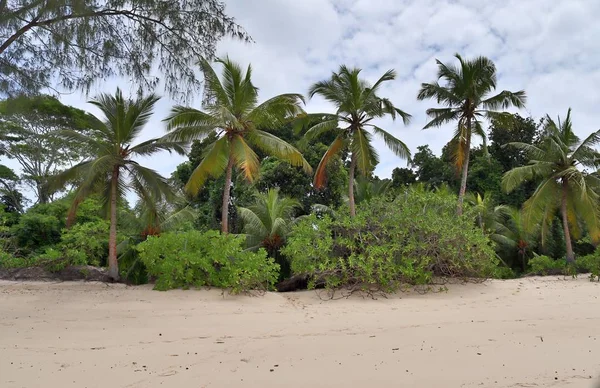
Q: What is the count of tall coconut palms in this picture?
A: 5